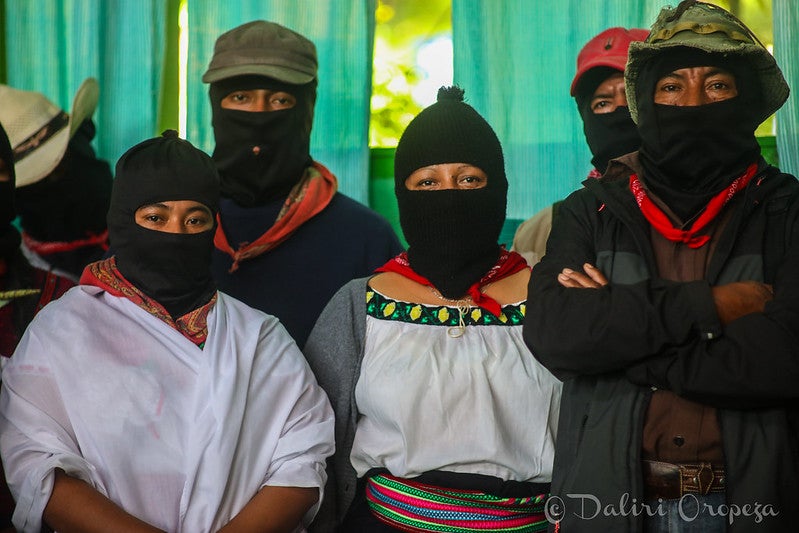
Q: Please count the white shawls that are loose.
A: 1